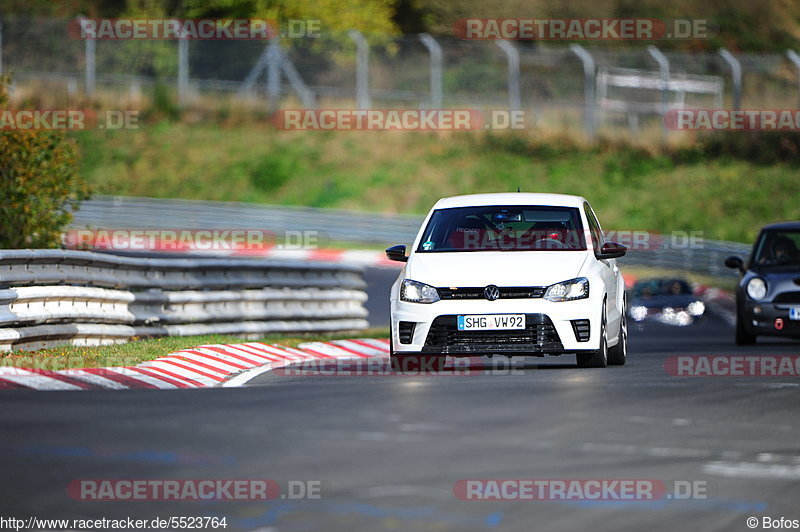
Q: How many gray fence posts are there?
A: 11